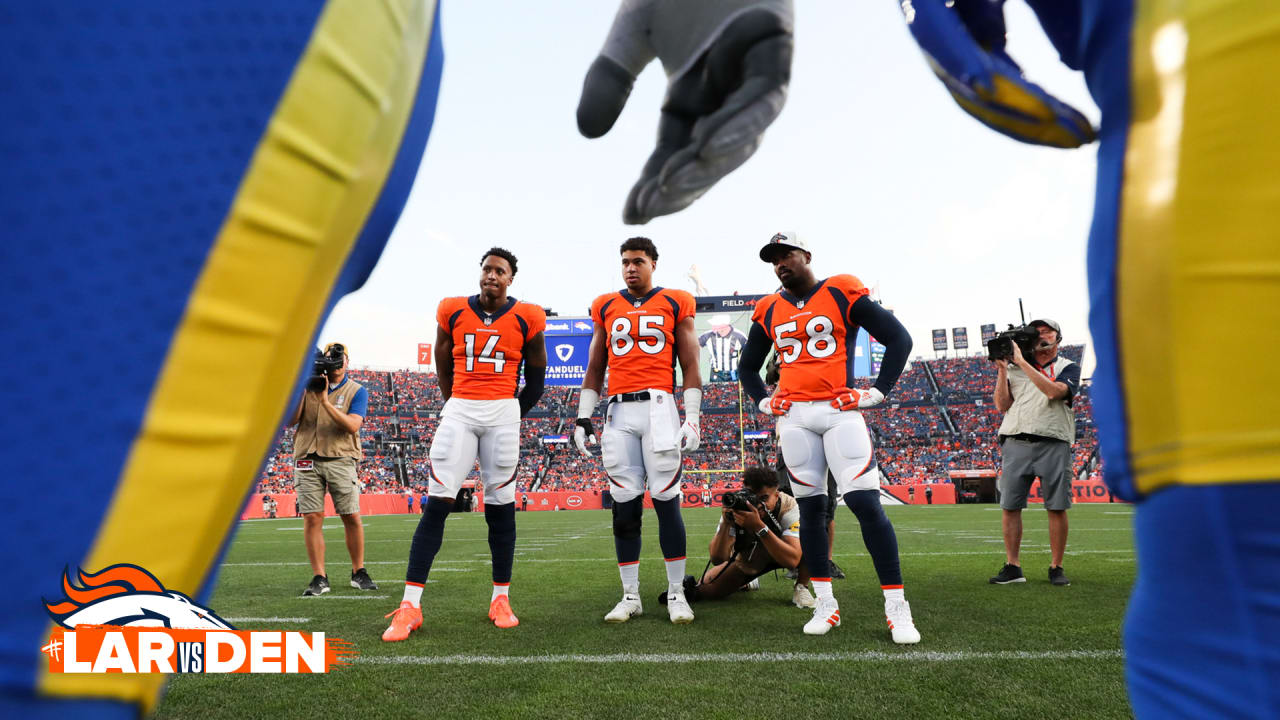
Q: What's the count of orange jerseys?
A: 3